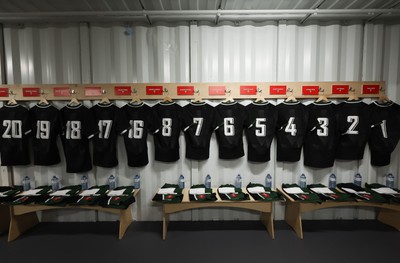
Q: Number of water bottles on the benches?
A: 13